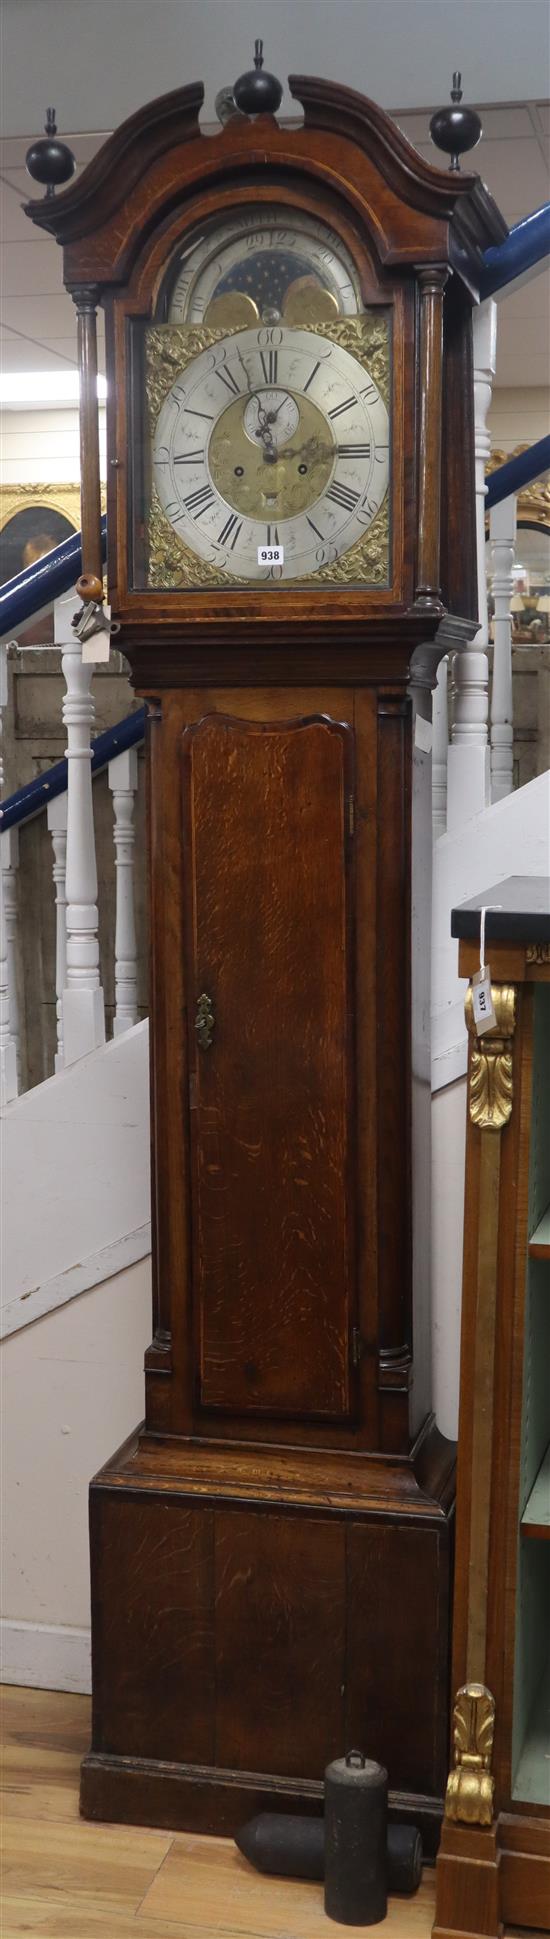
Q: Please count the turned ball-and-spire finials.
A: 3